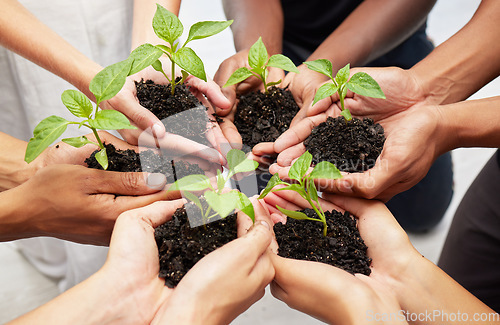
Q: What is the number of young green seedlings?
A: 6